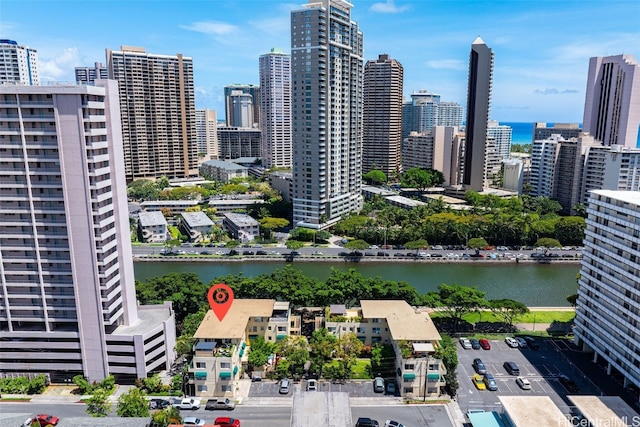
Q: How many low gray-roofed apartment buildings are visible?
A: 3